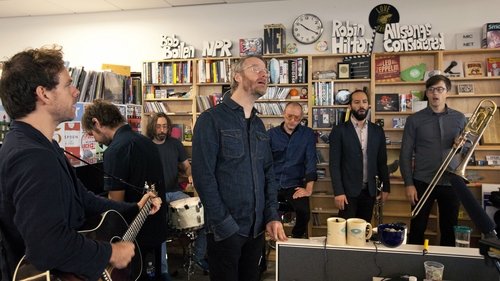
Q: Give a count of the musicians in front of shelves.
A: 7